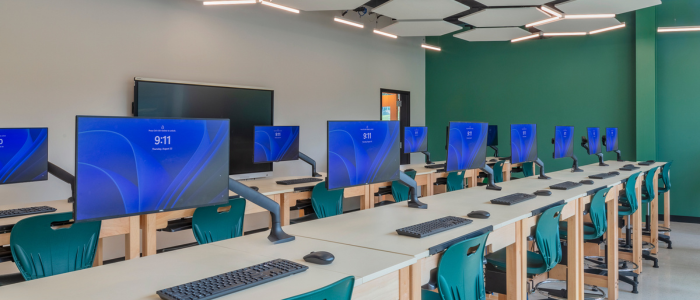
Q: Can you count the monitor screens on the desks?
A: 11